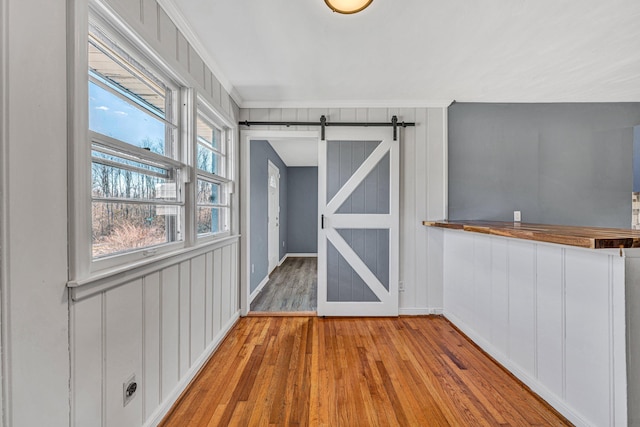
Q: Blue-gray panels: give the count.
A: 4